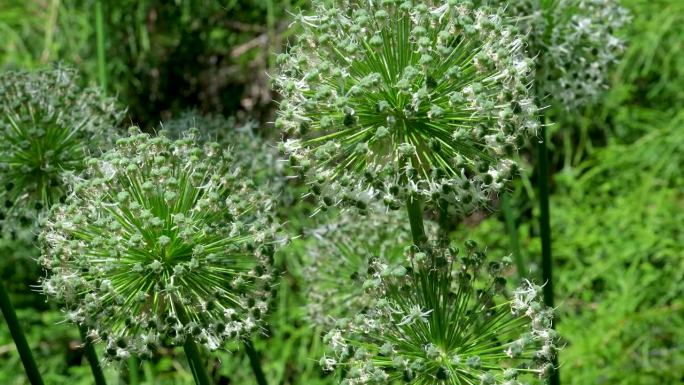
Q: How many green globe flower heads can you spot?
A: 7